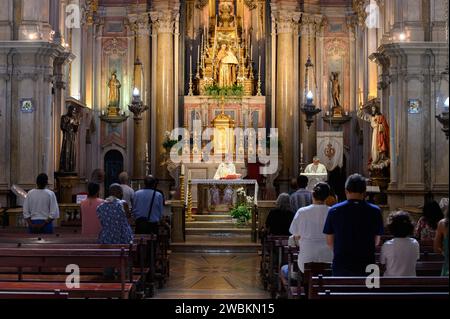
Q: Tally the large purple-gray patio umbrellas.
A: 0